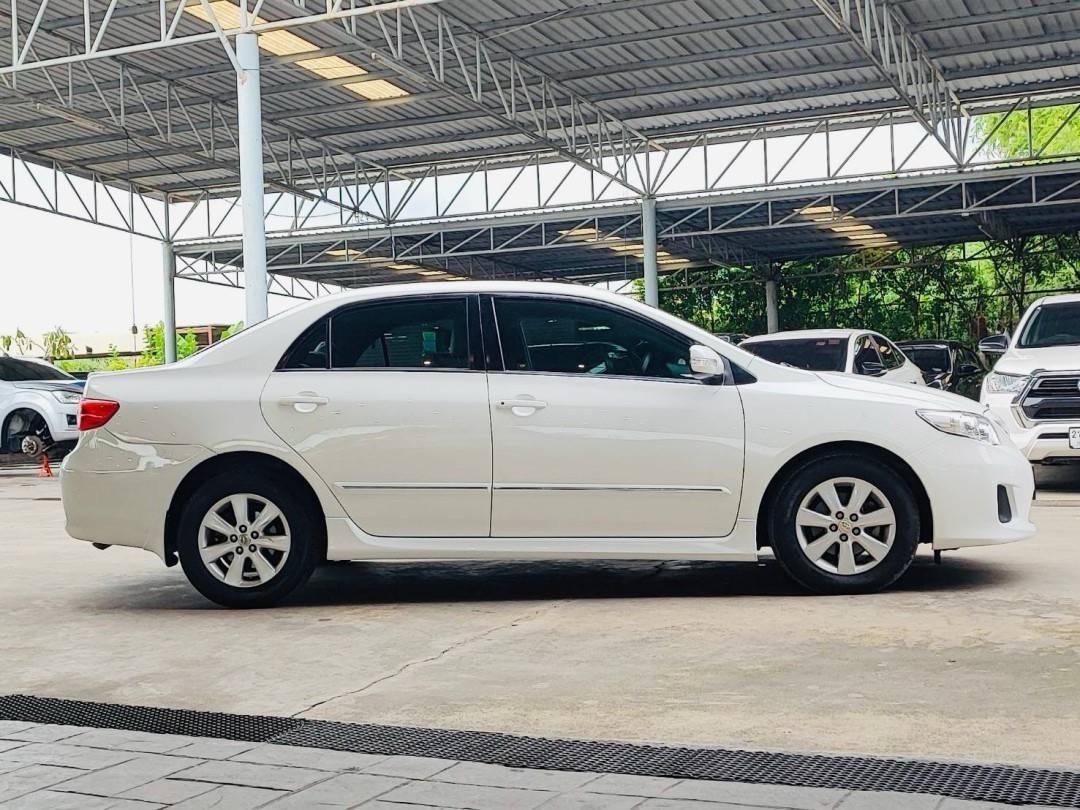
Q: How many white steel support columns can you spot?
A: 4